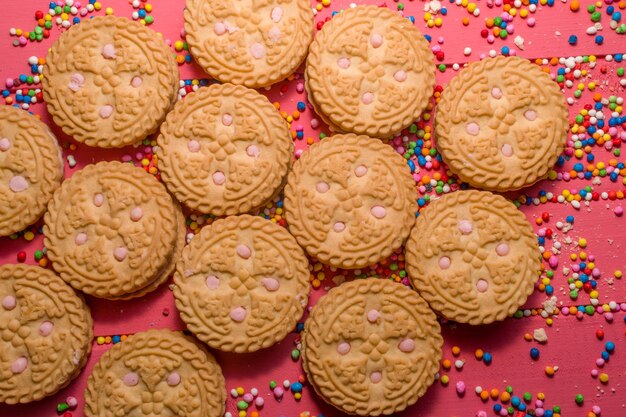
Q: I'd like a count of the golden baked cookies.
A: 13